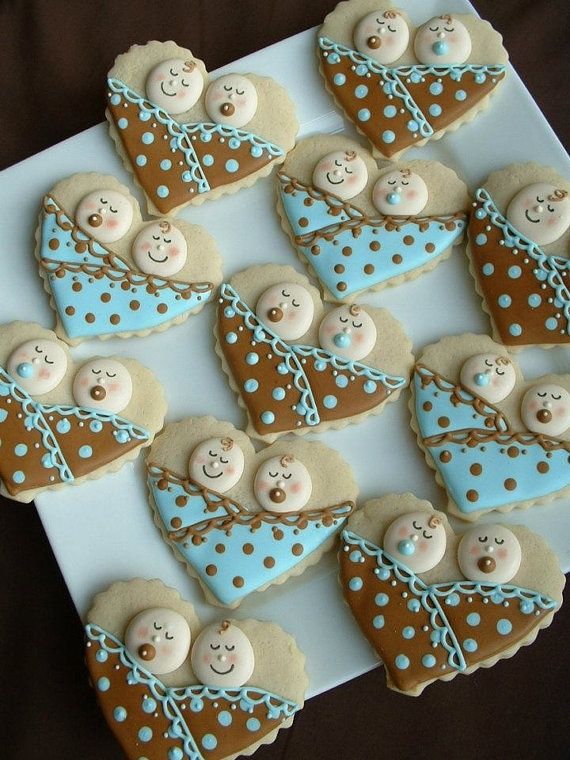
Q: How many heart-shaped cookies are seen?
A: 11